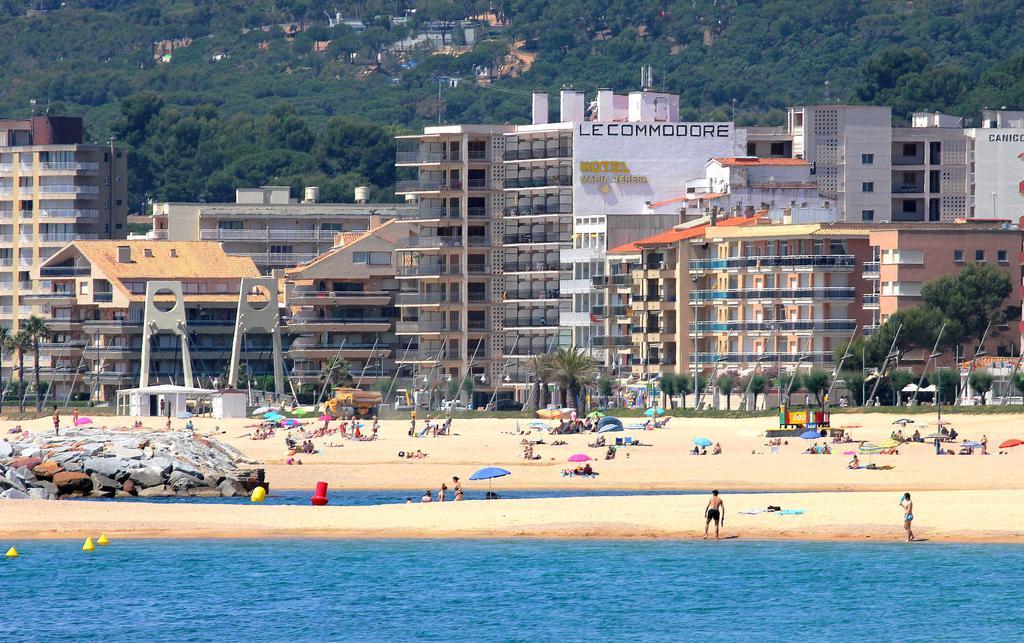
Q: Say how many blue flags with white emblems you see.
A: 0